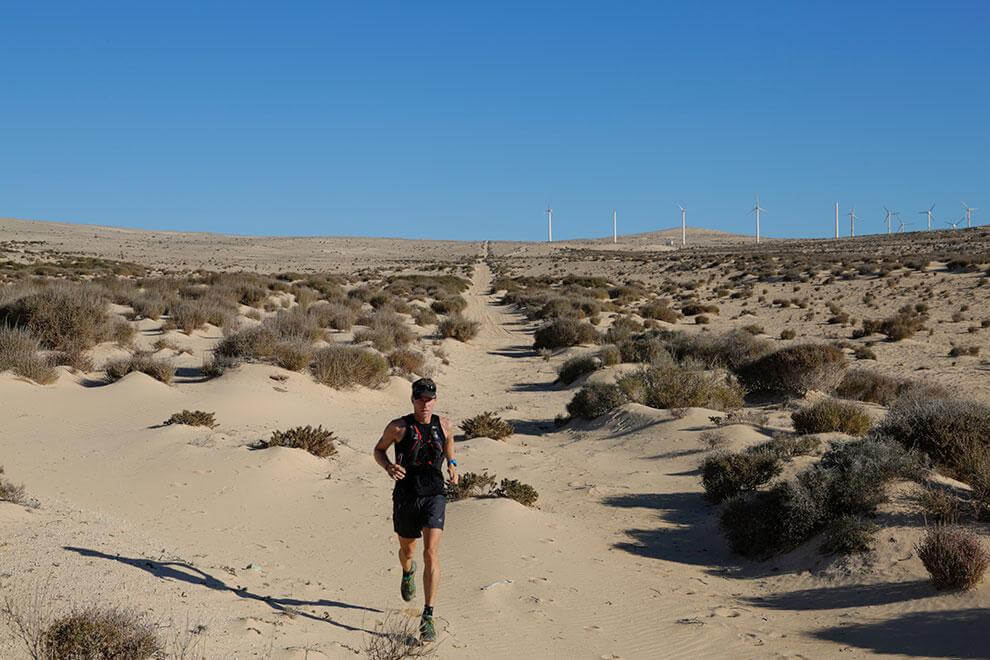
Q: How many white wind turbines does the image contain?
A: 11